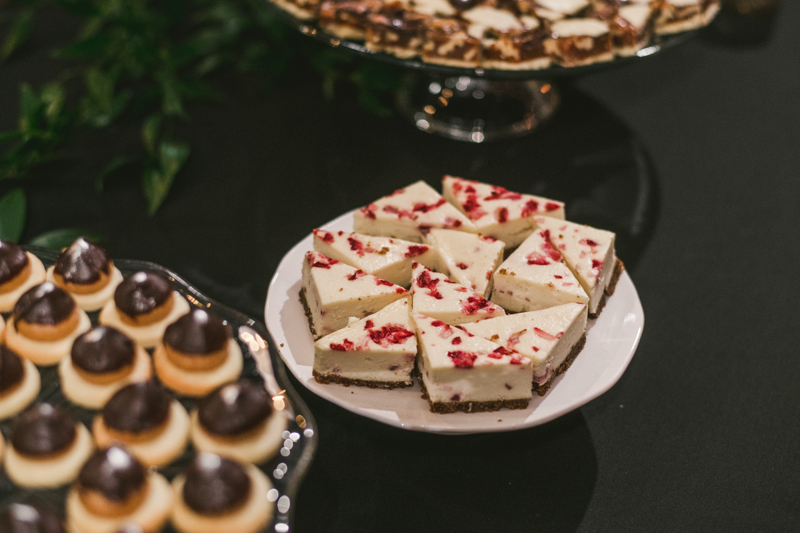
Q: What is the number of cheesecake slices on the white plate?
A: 11